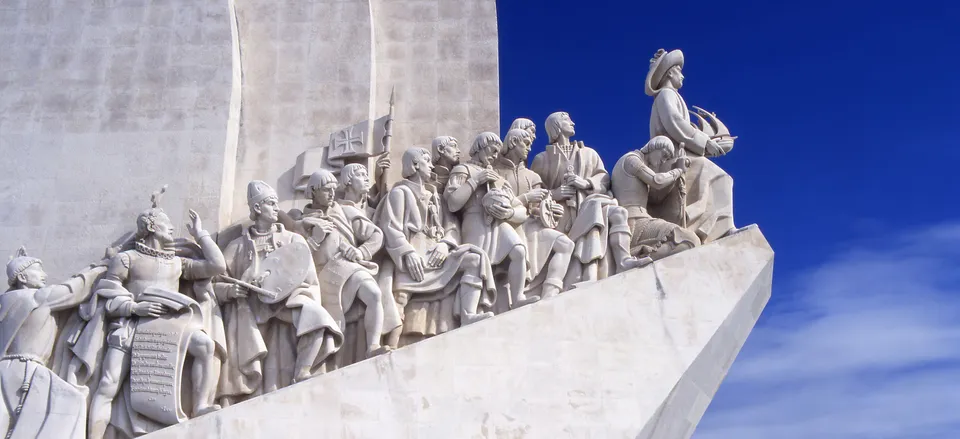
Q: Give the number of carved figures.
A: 13